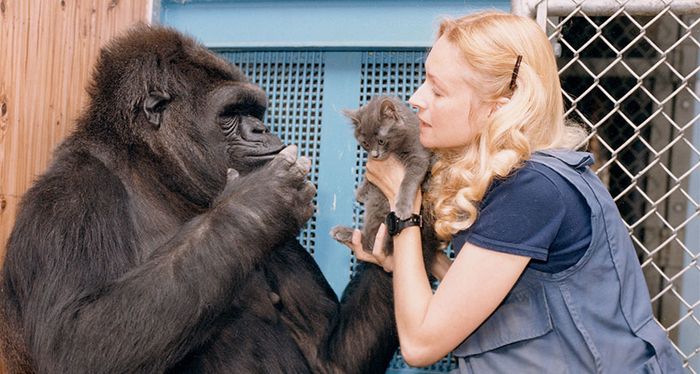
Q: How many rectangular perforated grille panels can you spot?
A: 2